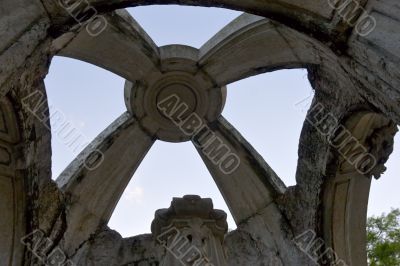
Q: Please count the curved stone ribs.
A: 4